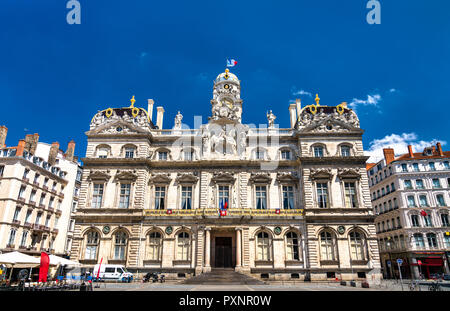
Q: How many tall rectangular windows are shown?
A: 9